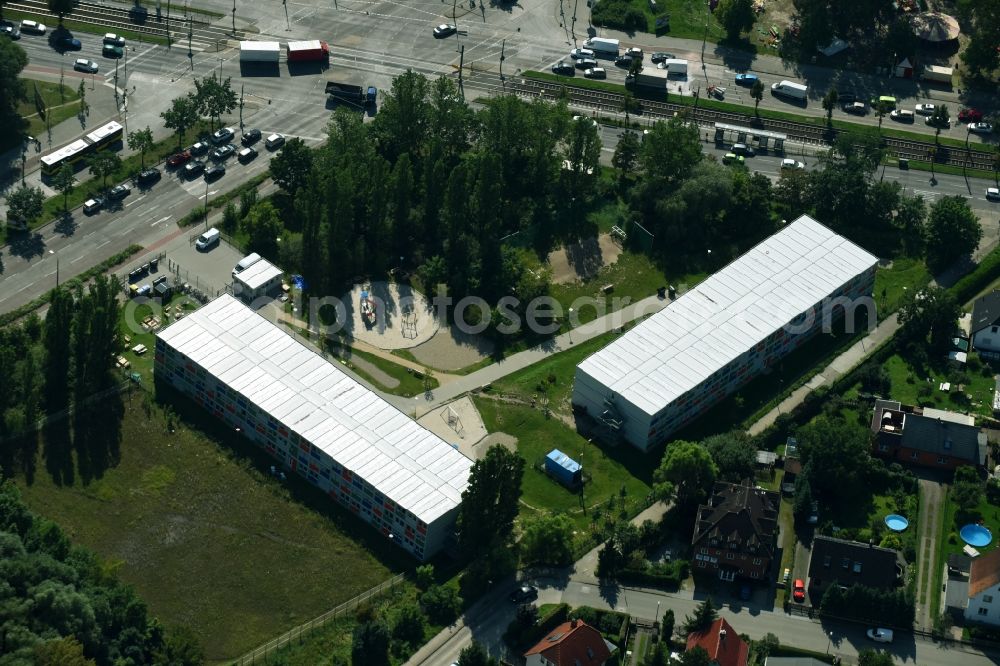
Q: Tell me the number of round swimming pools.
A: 2